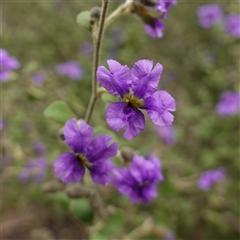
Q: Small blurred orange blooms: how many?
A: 0